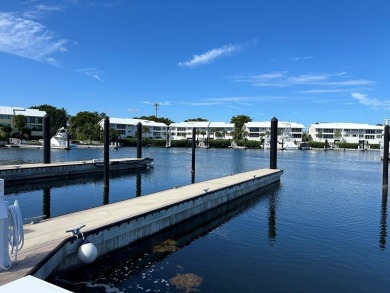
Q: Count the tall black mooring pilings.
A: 6